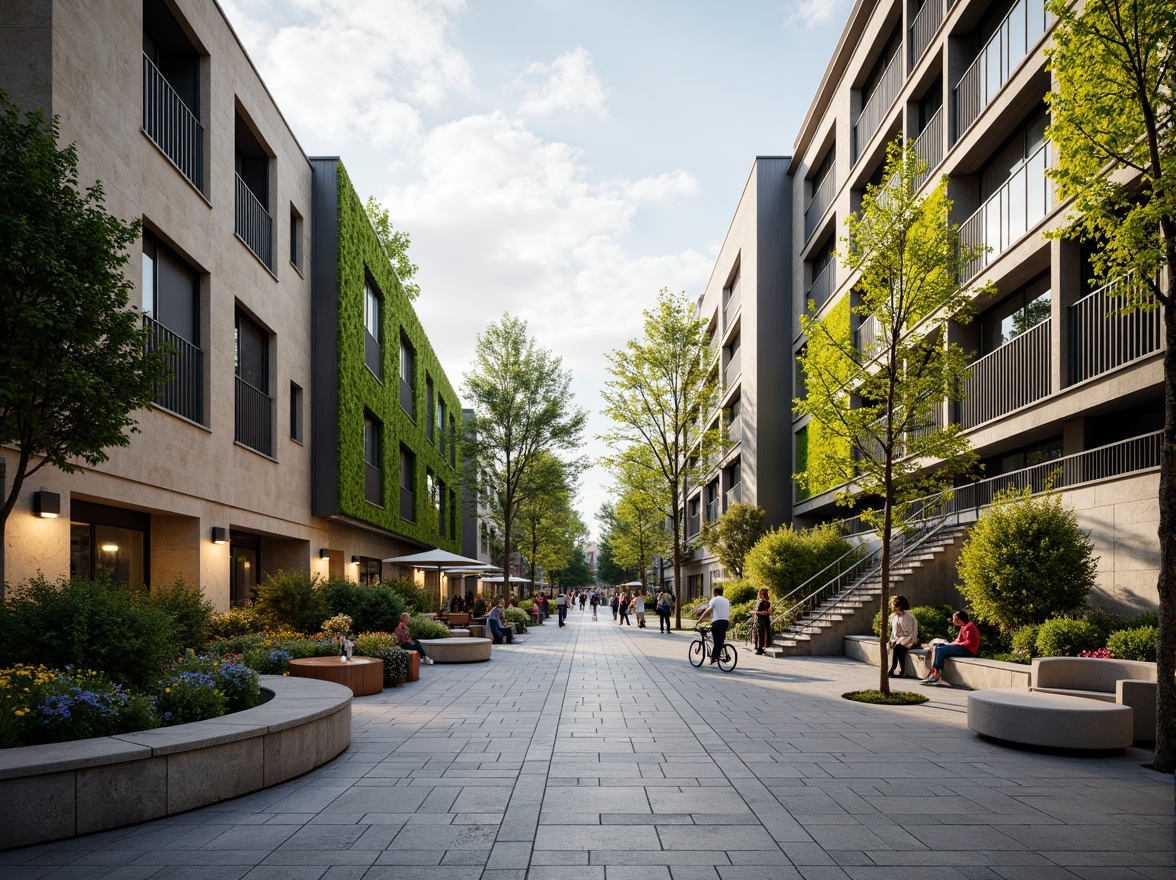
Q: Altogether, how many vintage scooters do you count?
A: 0